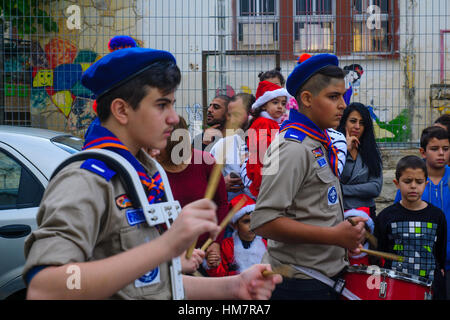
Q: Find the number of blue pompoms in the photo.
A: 1